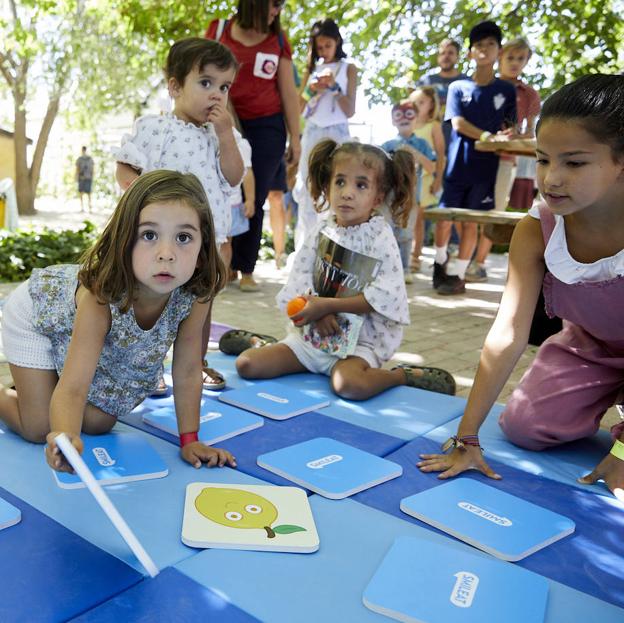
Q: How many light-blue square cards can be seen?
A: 7